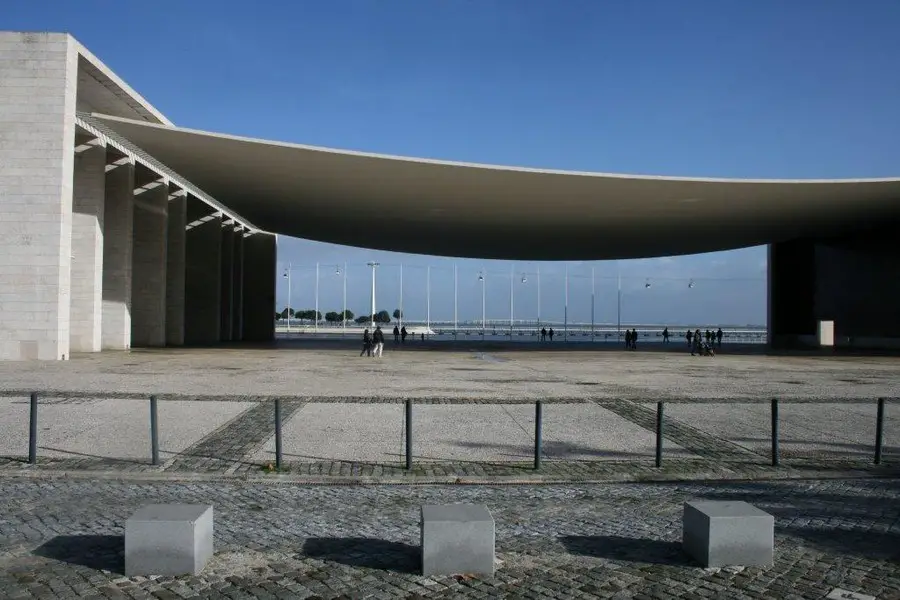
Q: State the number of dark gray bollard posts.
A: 8